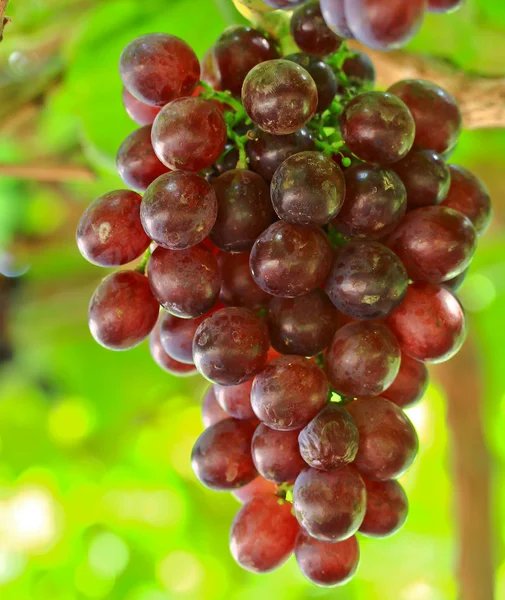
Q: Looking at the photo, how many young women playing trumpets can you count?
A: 0